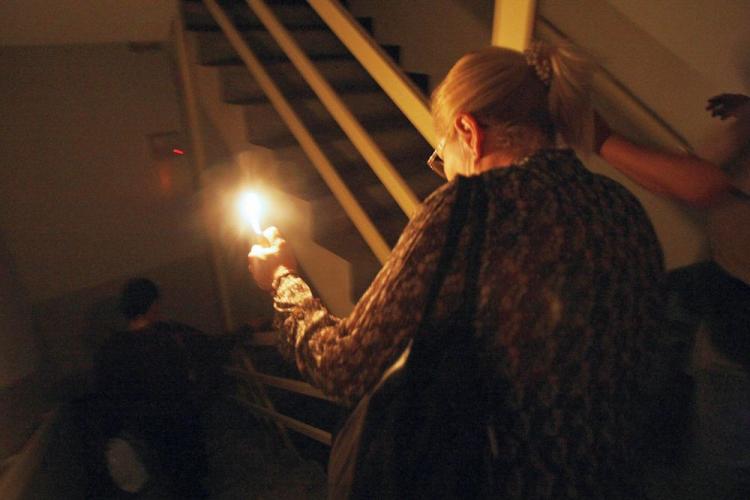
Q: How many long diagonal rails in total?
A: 3